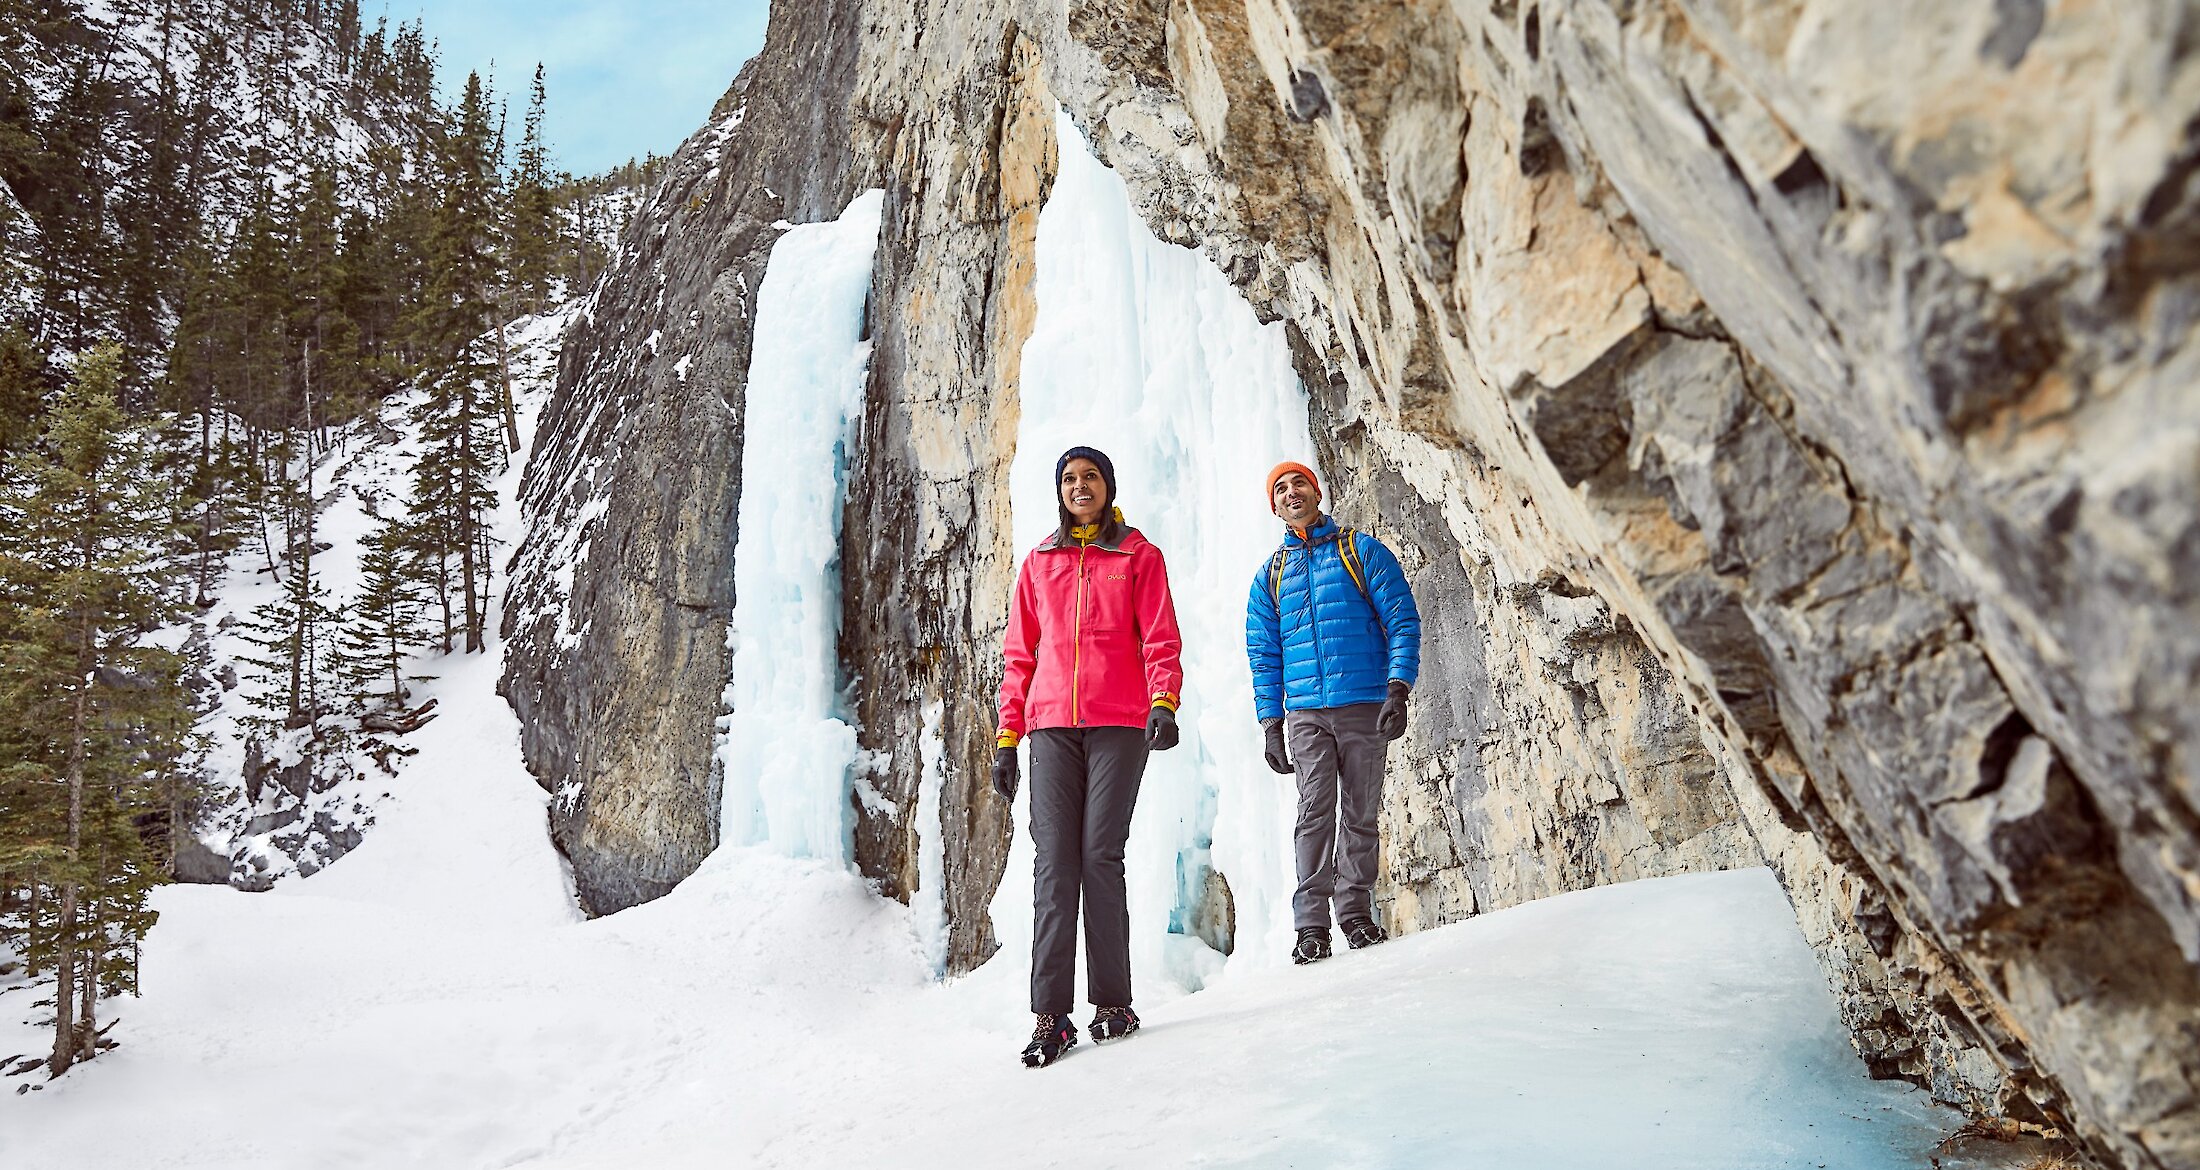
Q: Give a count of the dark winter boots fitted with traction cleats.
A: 4